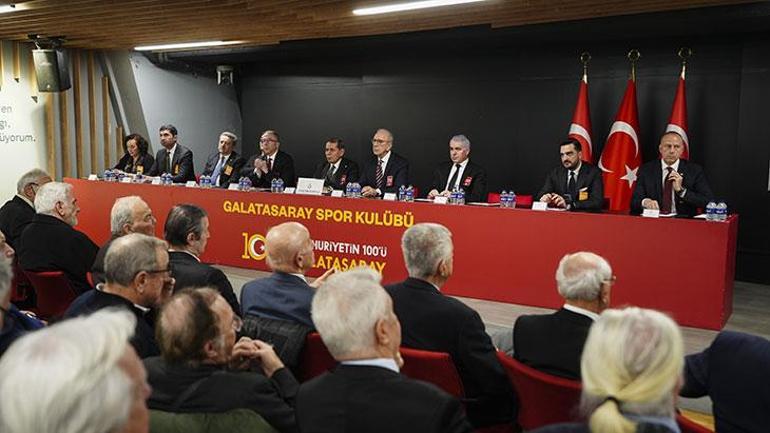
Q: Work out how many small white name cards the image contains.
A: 11